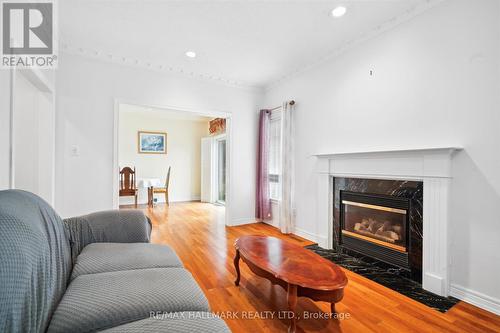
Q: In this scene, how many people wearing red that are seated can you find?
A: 0